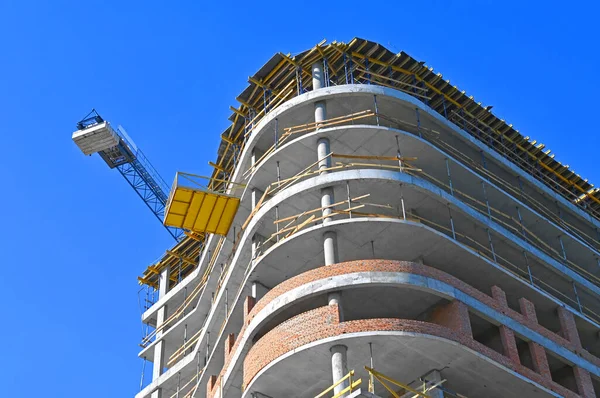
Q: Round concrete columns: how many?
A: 7